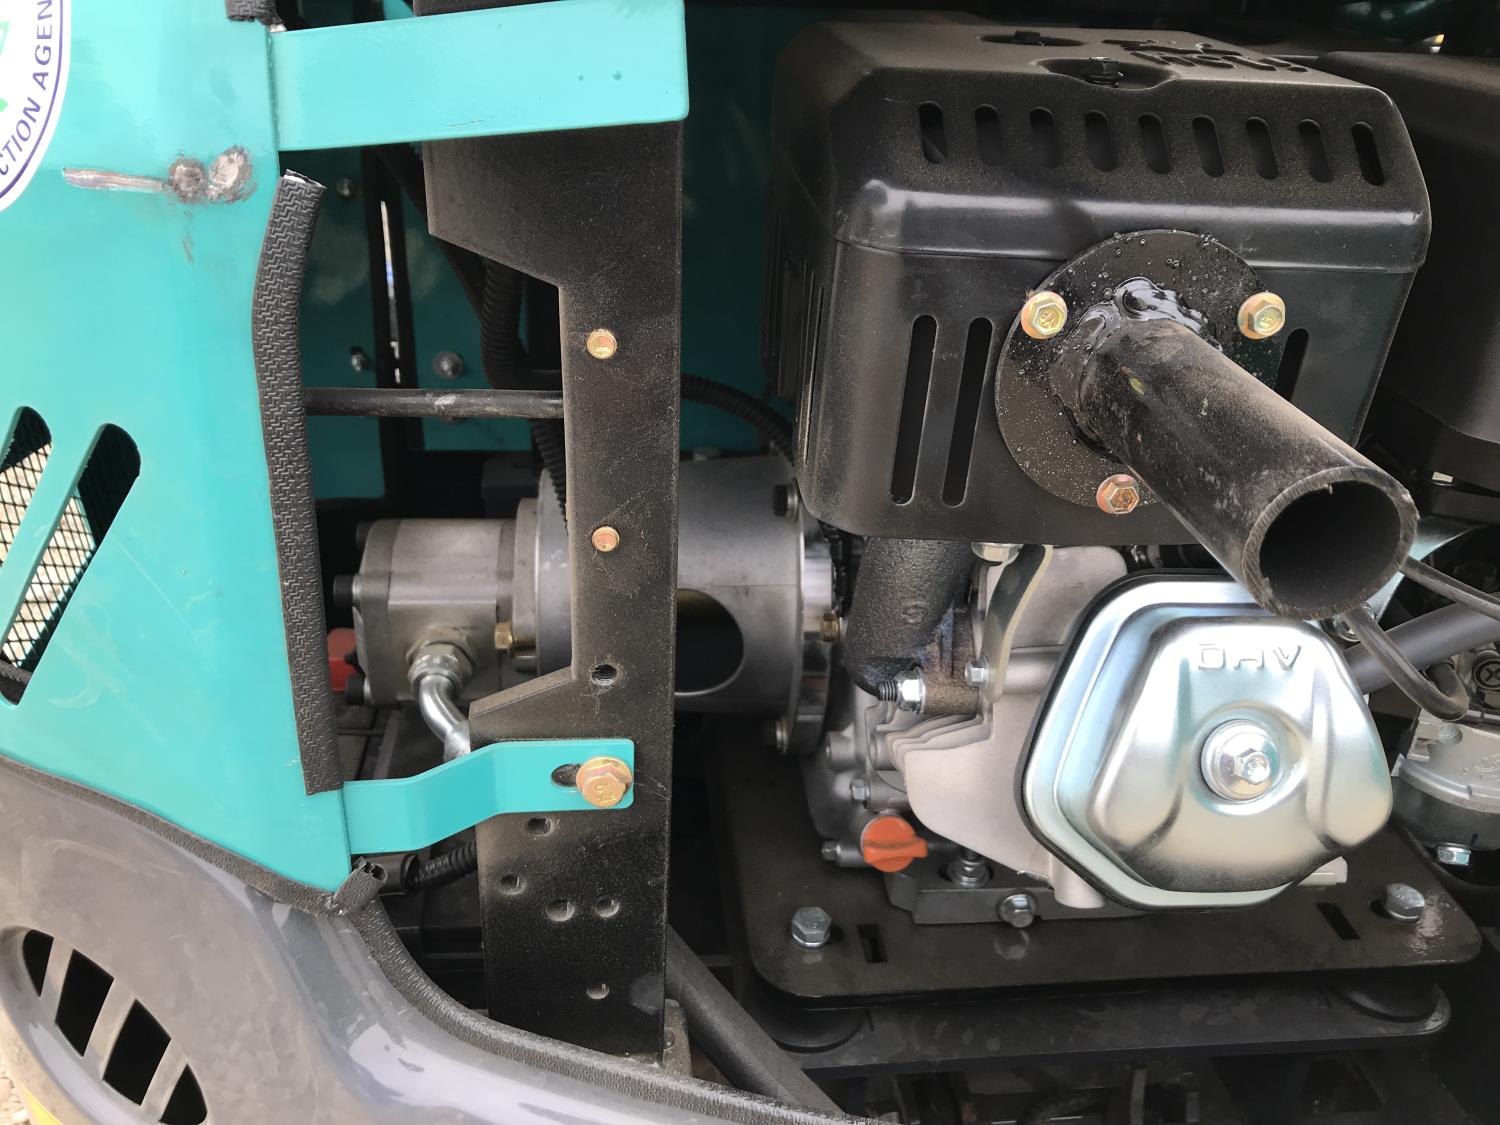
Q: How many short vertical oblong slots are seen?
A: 9